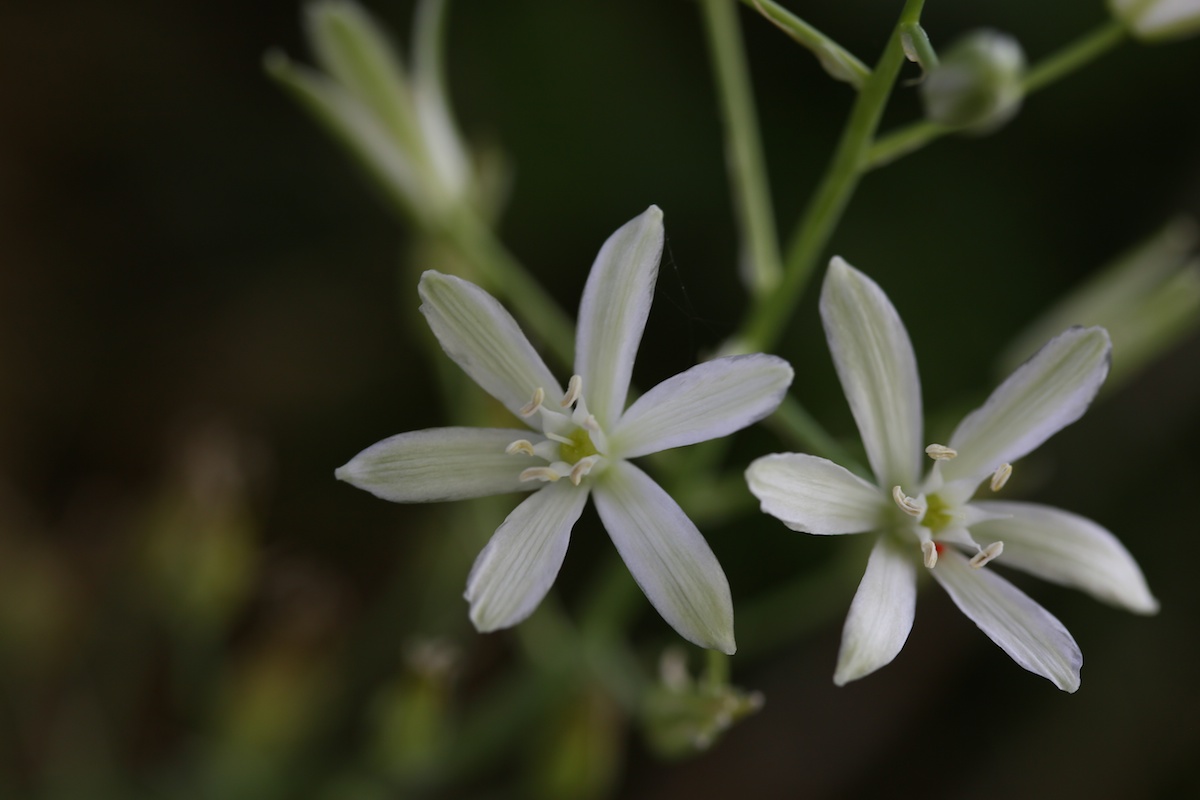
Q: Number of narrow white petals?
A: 12